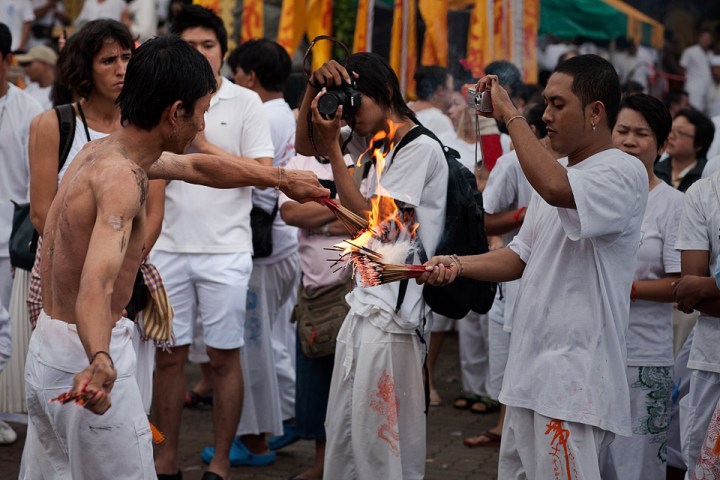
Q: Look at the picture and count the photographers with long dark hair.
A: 1